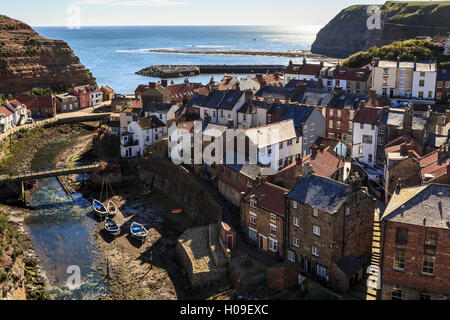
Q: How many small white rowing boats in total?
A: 4